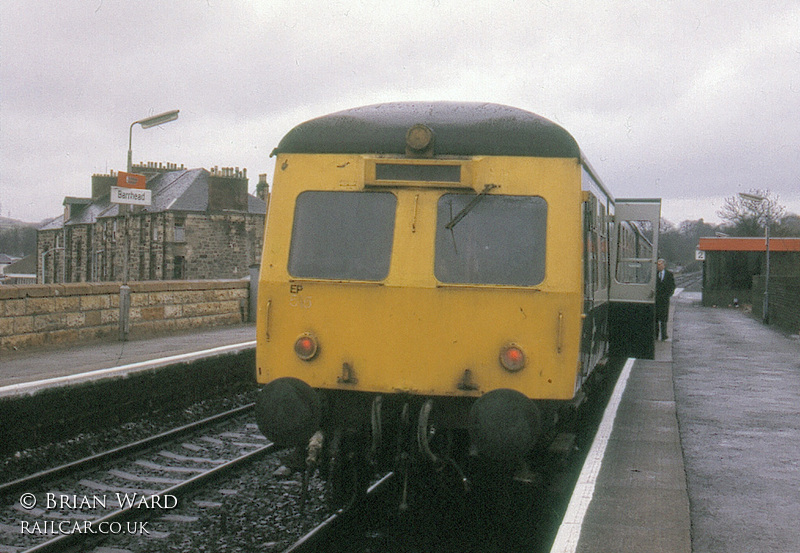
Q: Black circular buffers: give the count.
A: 2